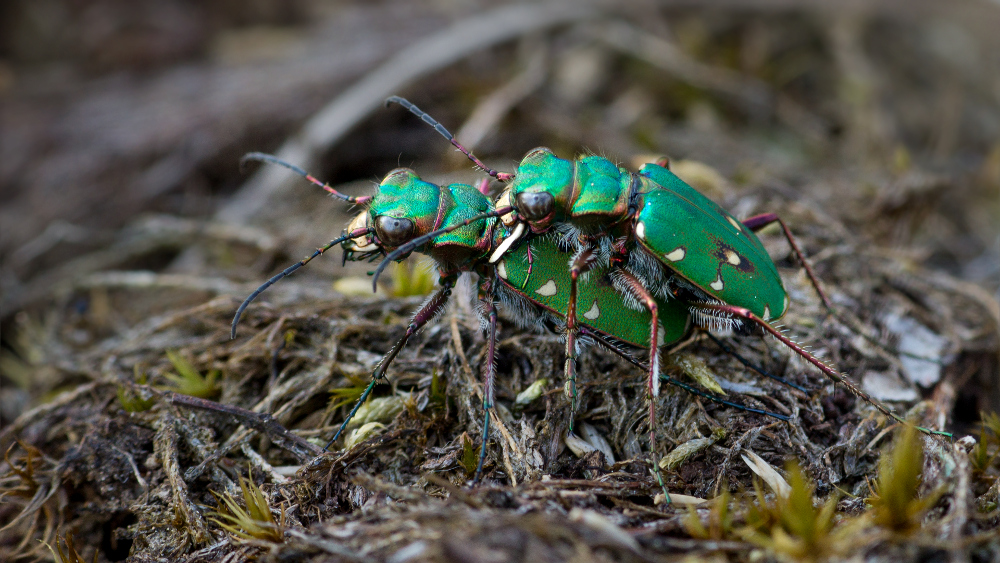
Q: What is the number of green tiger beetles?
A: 2